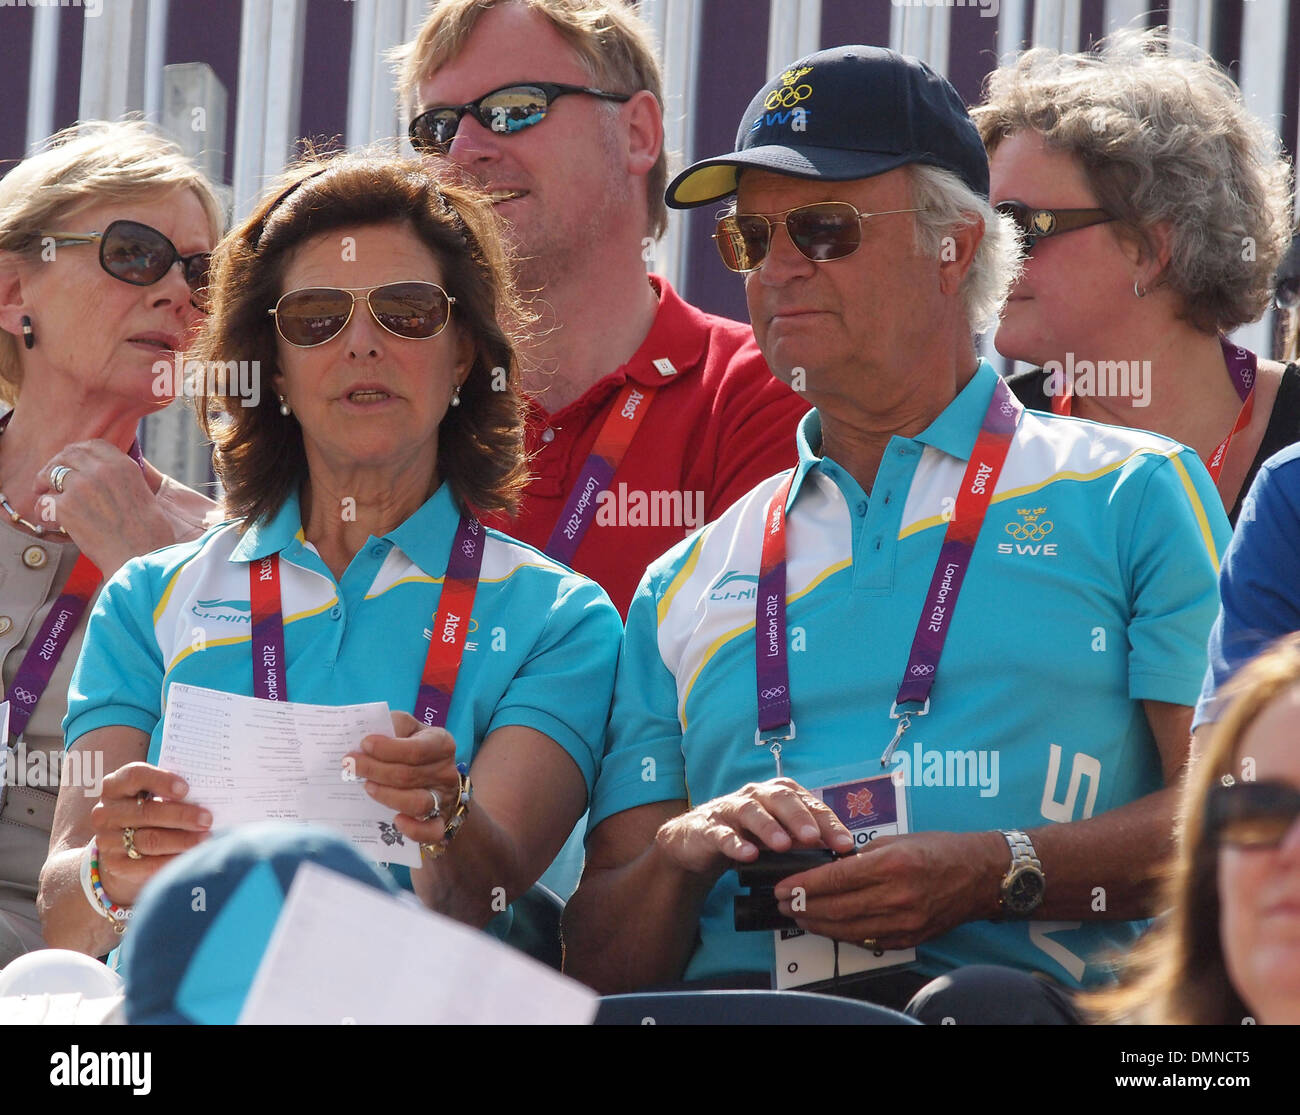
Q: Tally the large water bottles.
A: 0